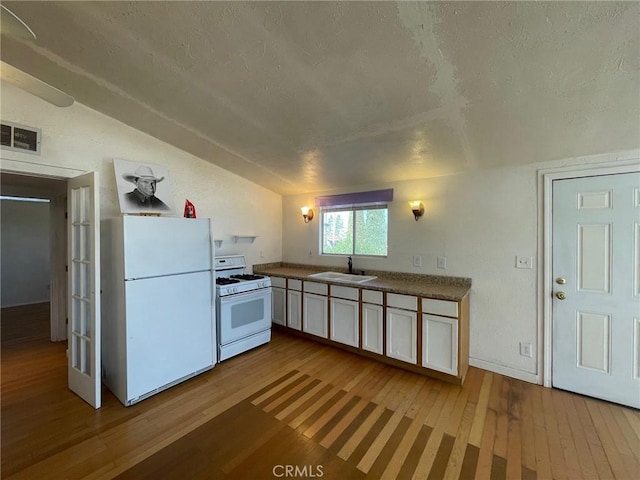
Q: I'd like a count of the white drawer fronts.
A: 7